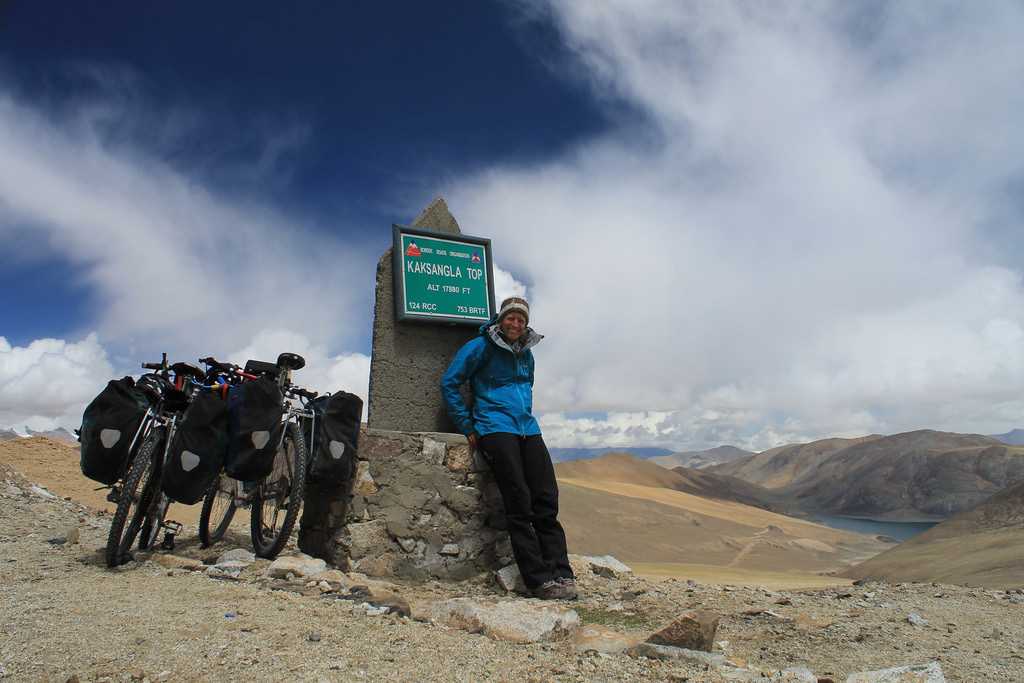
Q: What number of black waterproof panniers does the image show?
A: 4